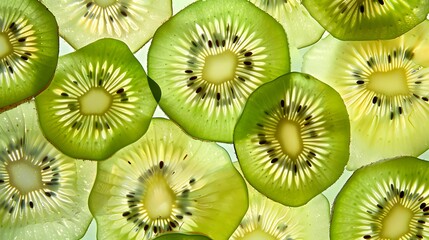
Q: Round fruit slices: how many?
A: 13